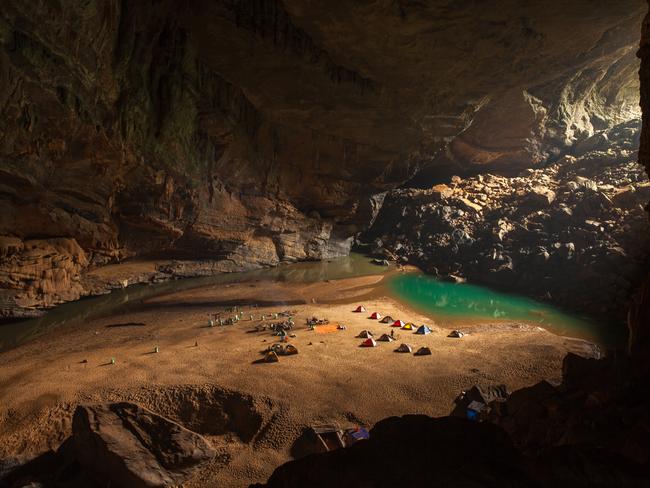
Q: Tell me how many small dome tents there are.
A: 15